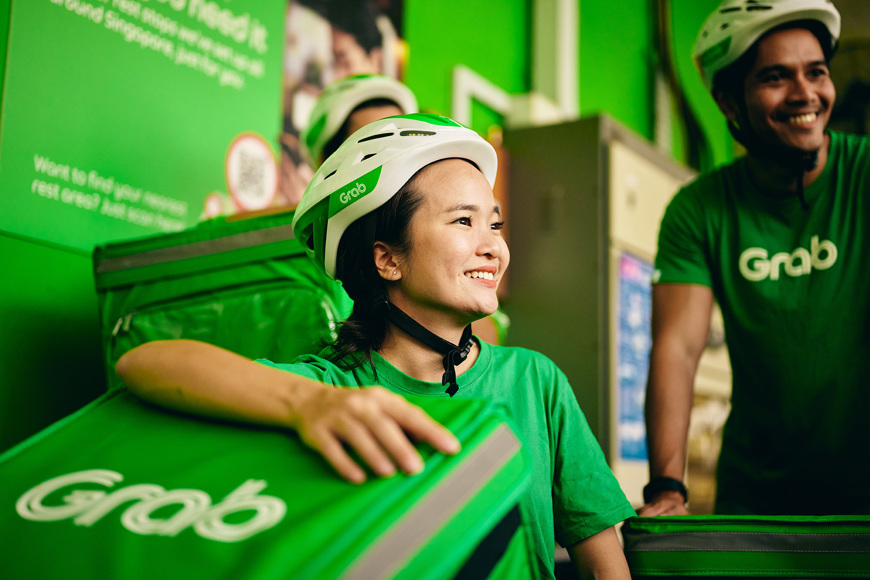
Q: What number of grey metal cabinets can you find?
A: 1